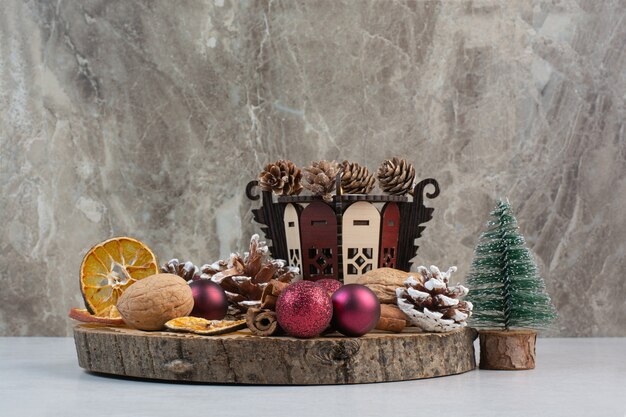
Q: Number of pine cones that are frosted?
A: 3